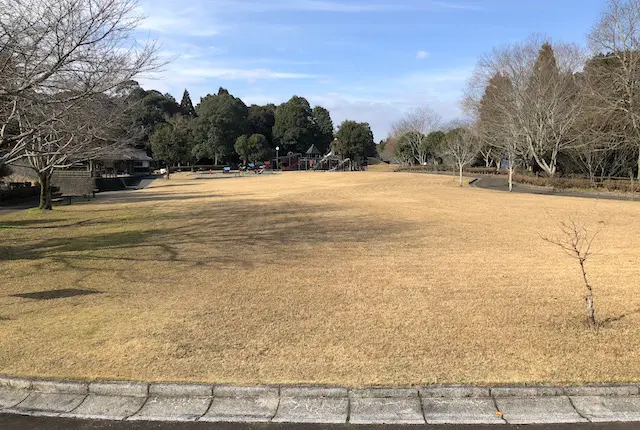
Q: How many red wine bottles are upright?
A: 0